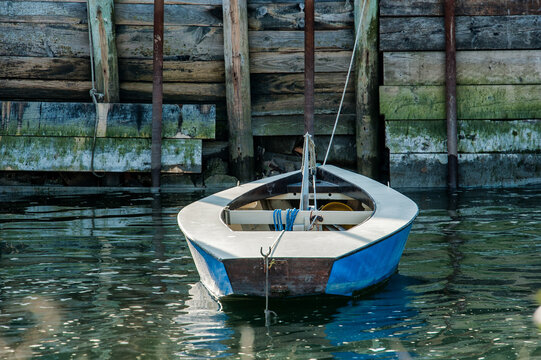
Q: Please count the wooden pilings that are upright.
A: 3